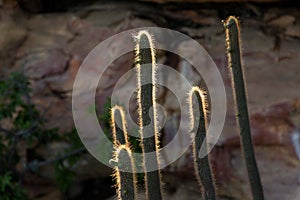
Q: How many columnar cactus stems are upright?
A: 5